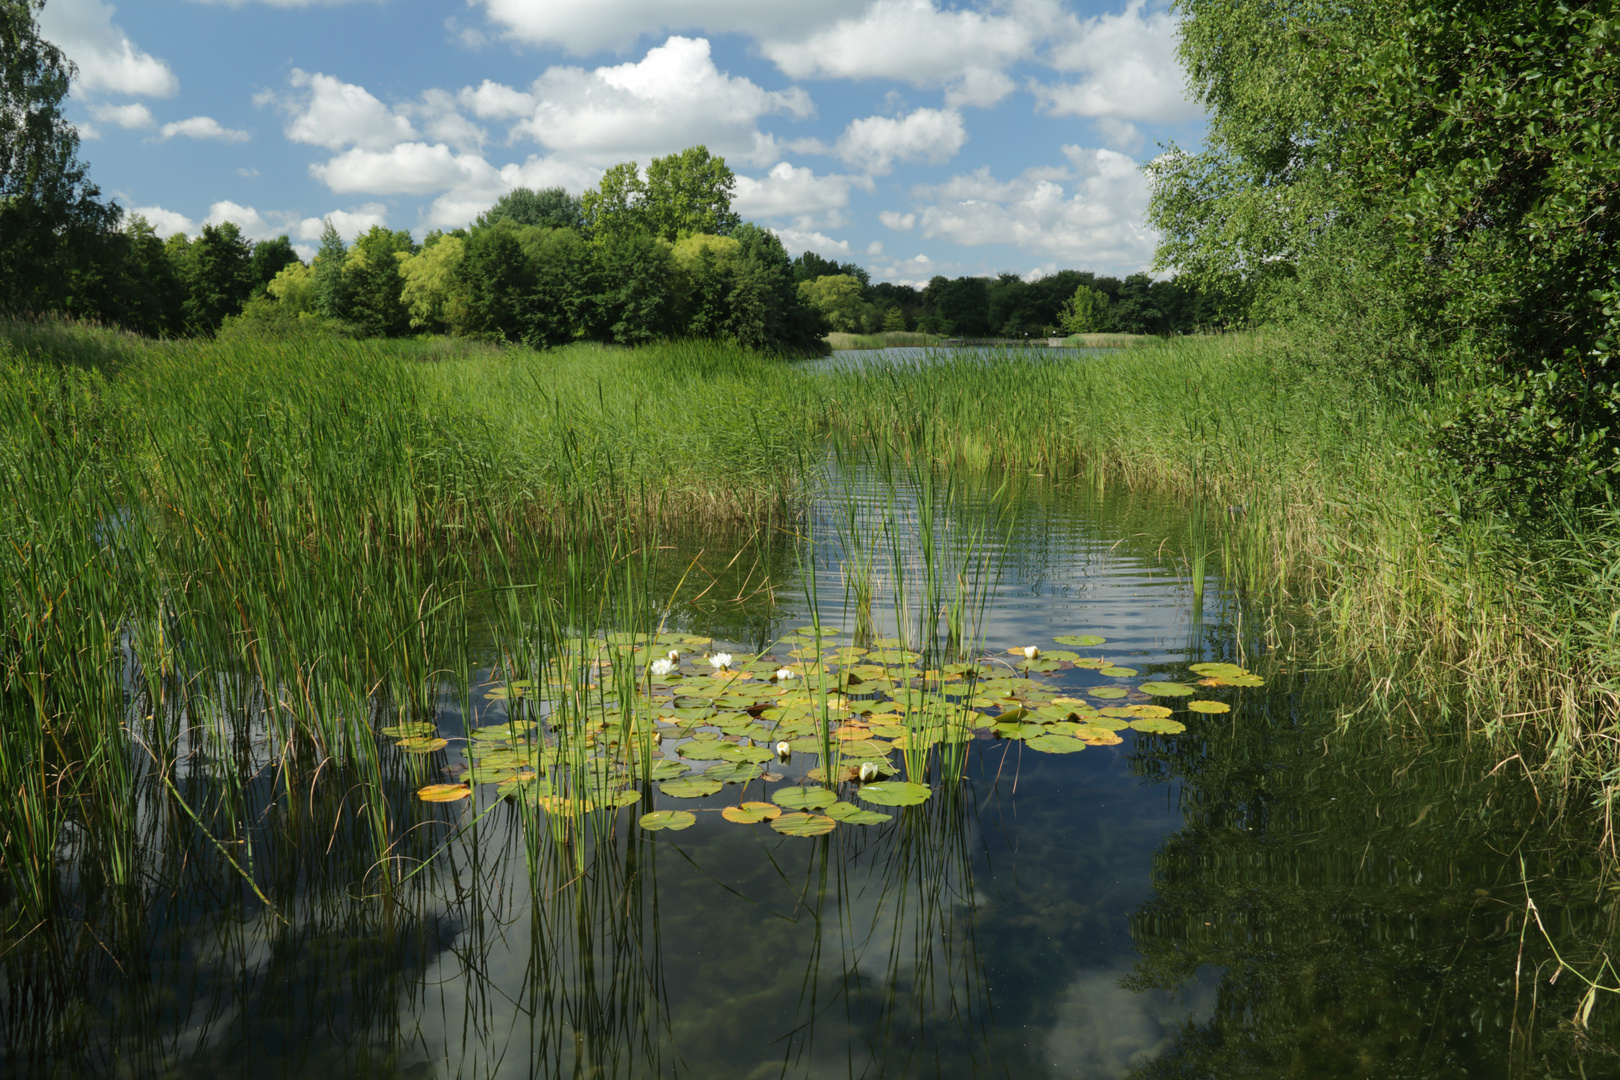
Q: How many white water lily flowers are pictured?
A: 7